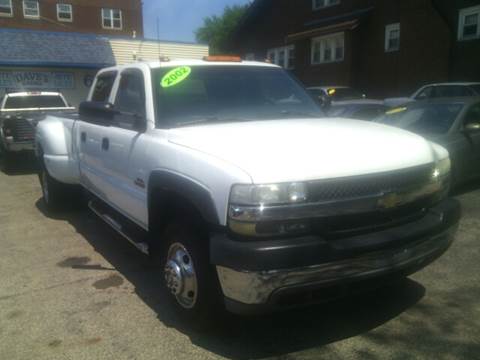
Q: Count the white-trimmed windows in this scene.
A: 9